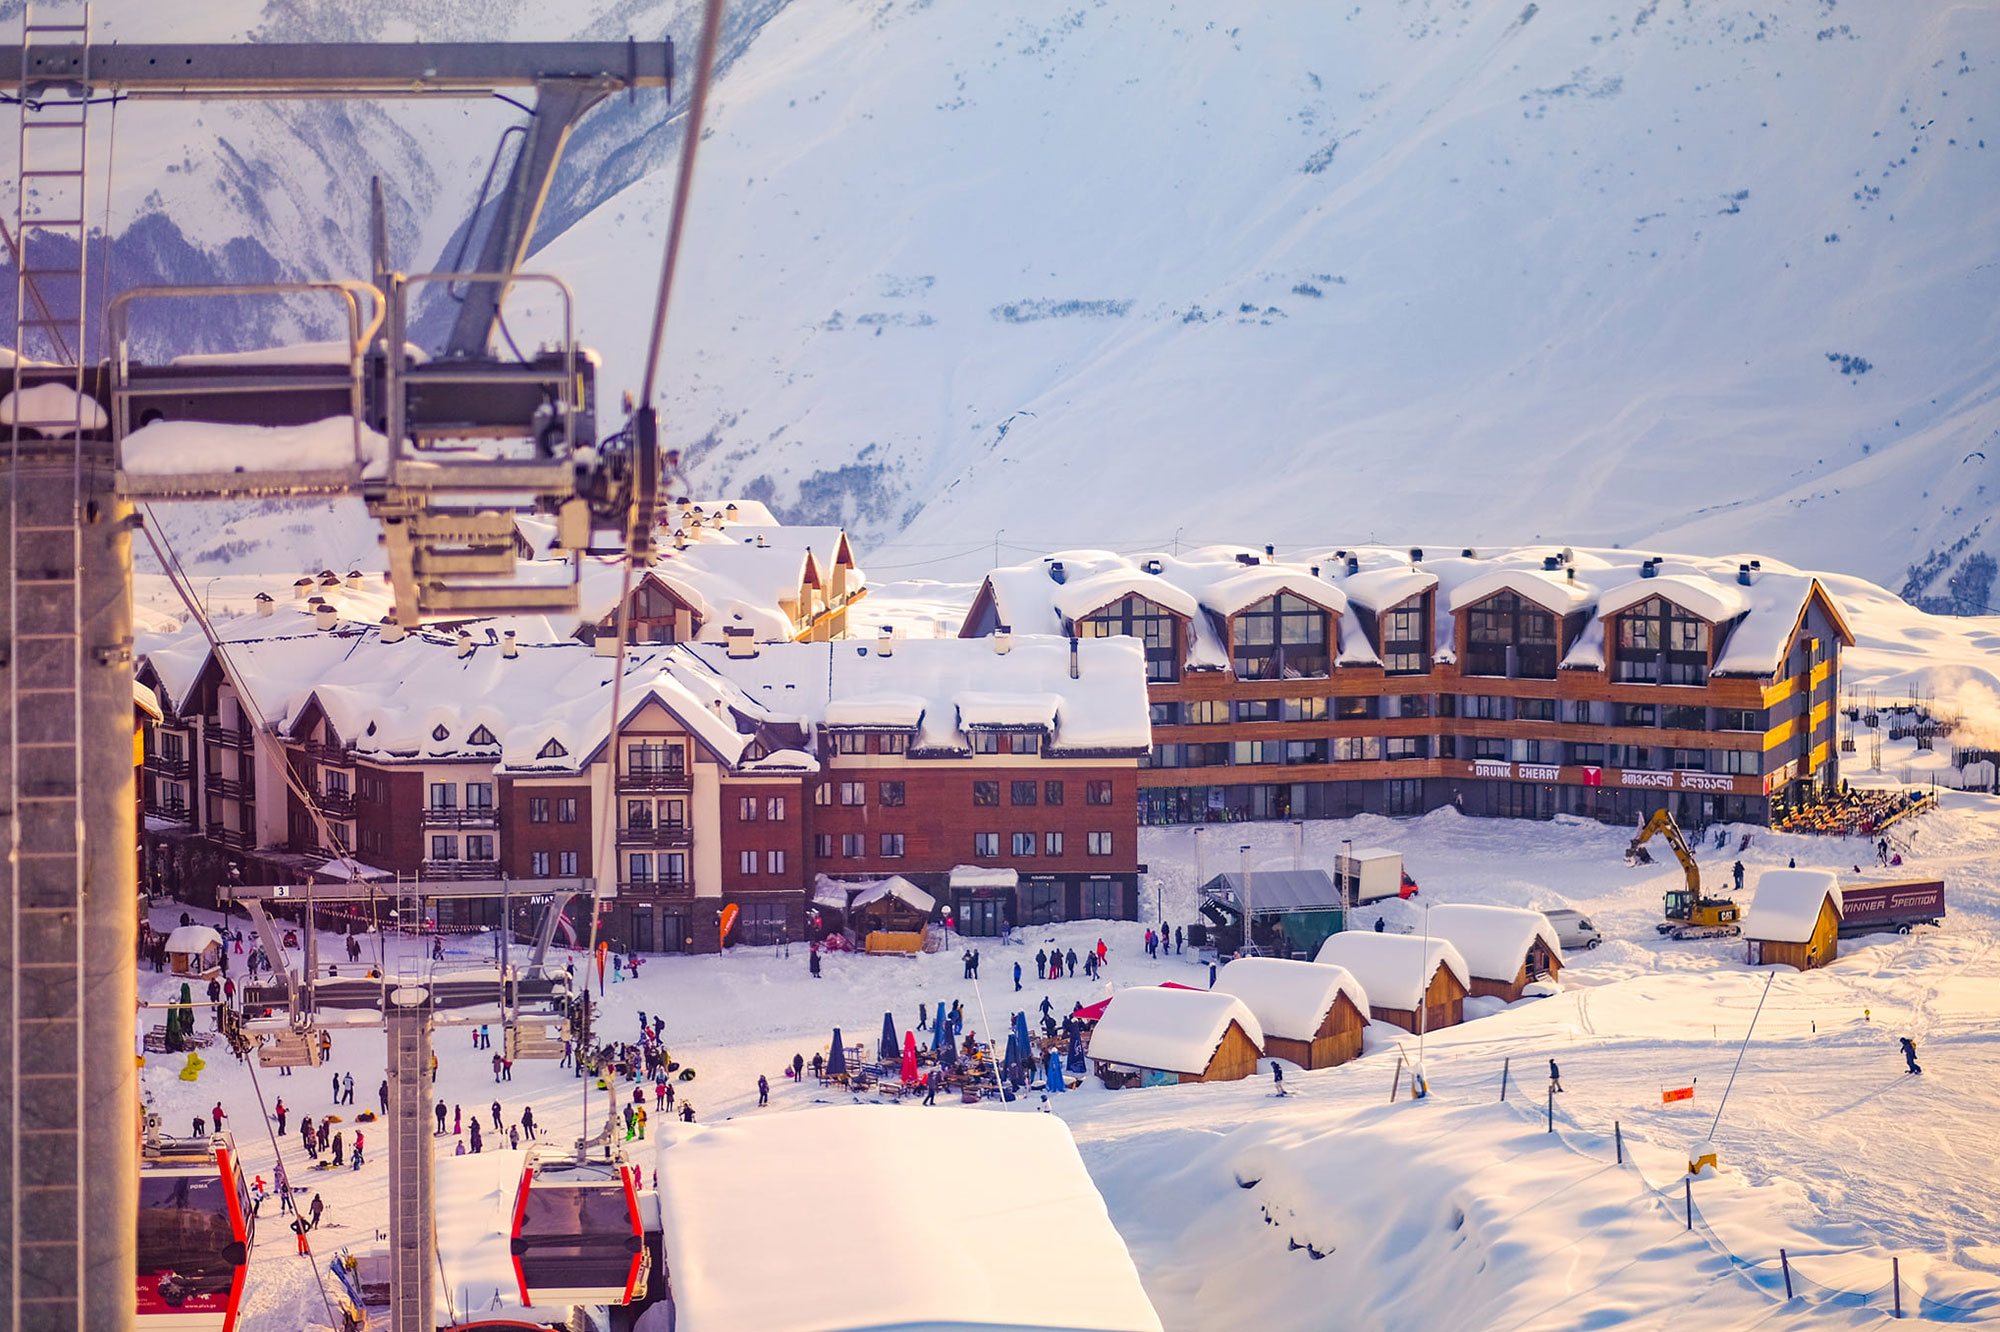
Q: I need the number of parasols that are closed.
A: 11